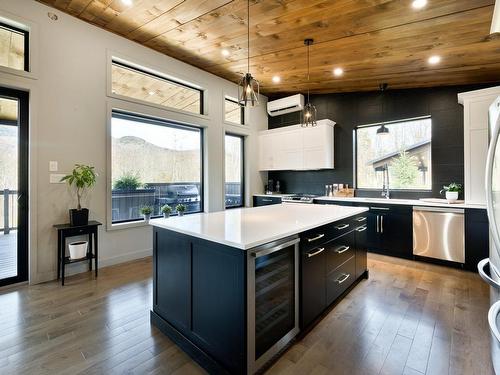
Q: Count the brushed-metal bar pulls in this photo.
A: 11